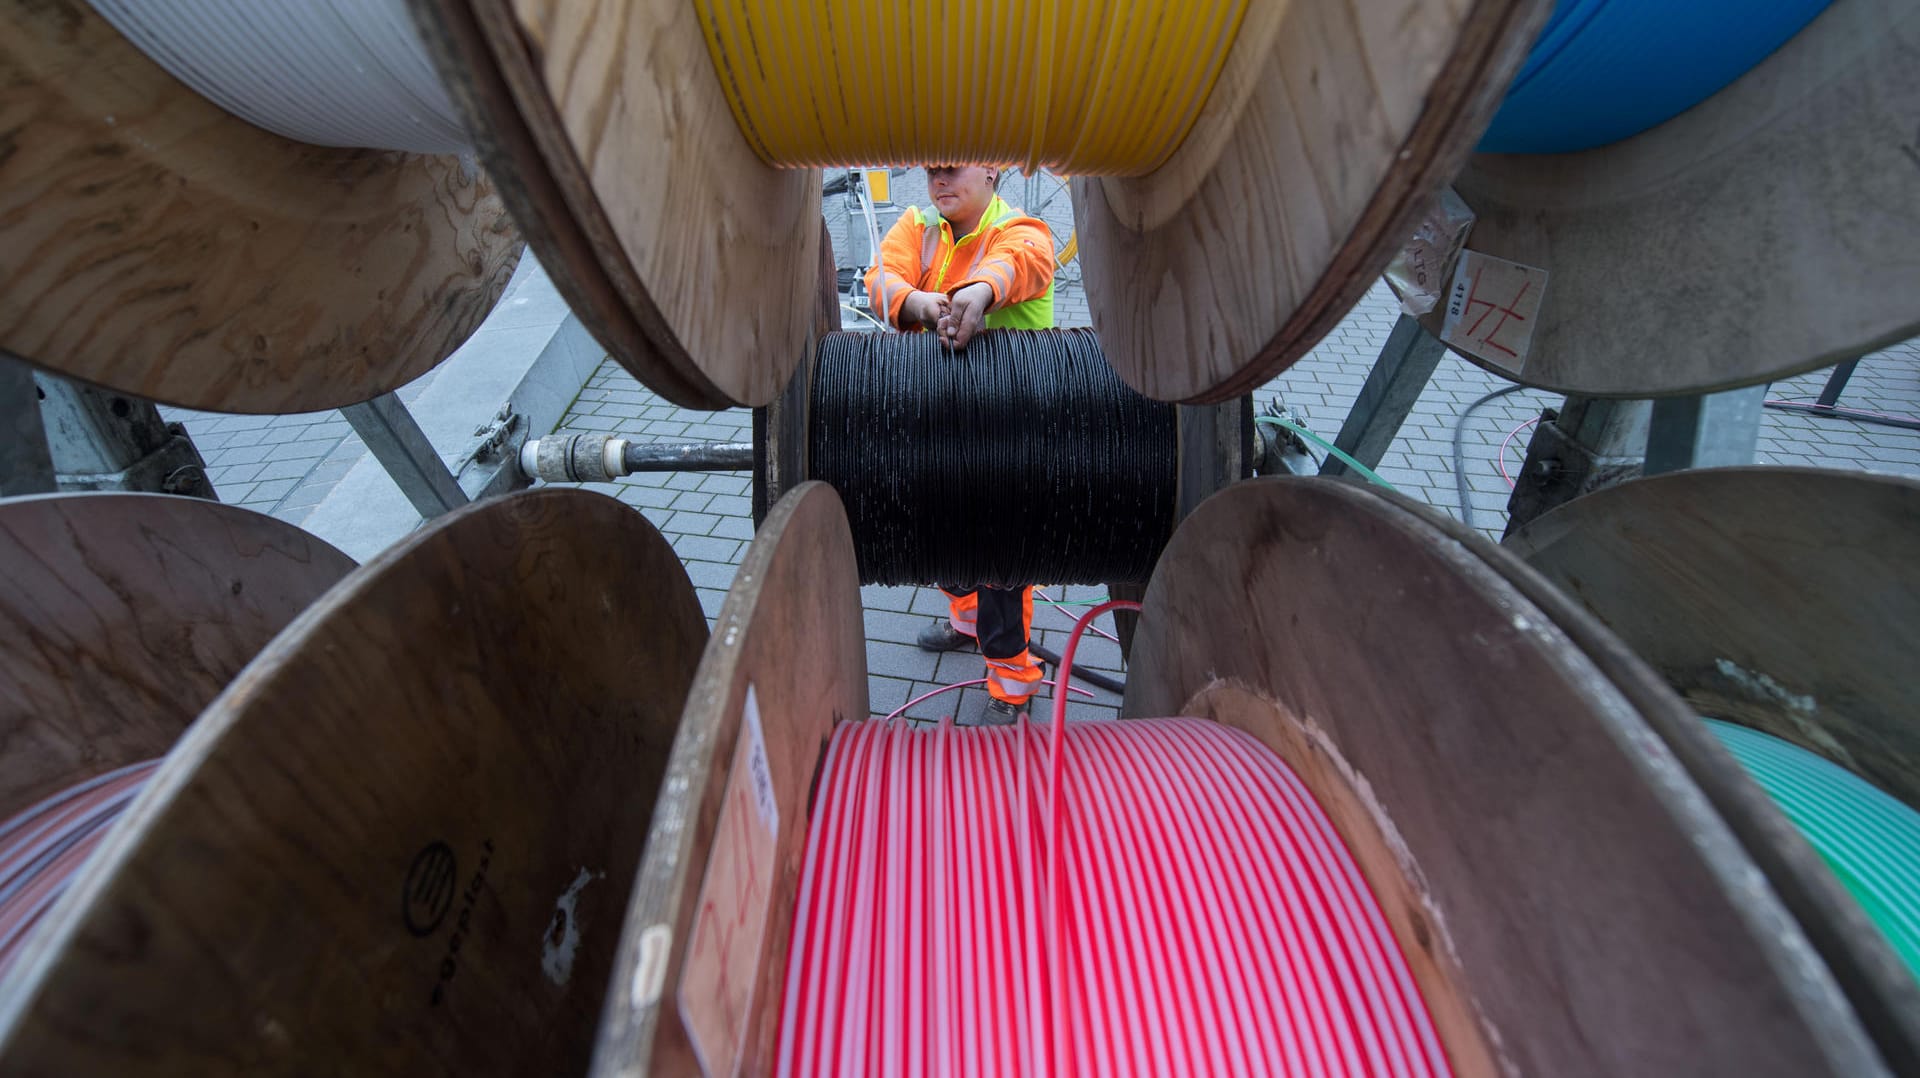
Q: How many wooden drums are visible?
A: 7